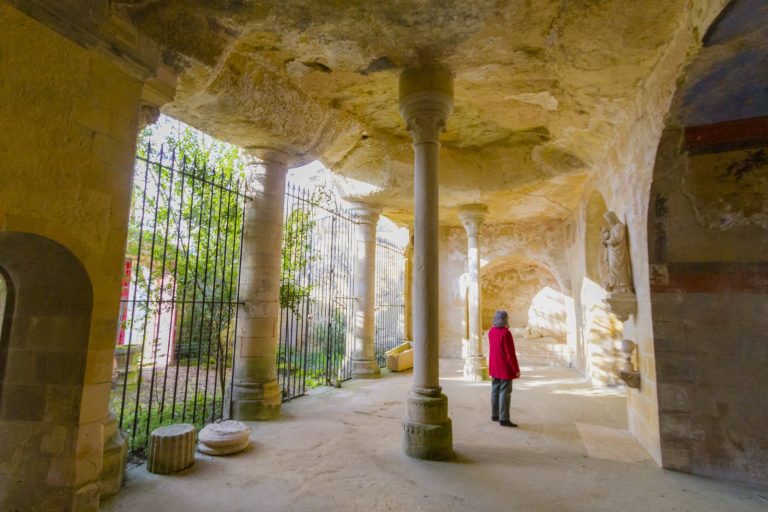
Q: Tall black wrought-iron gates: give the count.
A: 3